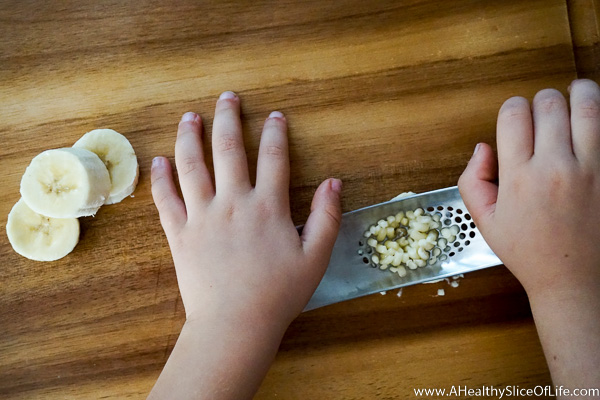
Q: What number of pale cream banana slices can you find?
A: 3